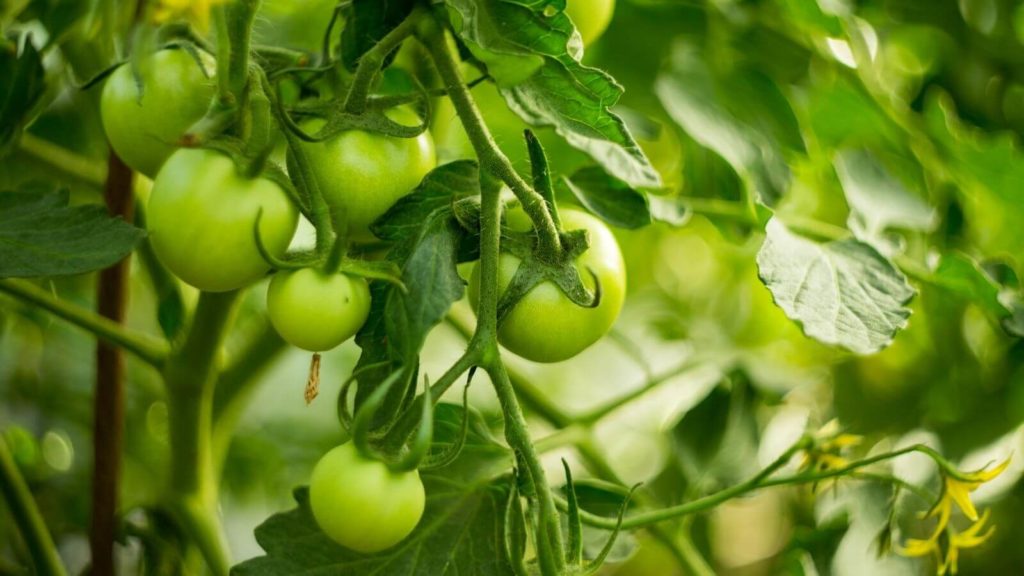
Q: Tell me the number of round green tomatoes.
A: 7